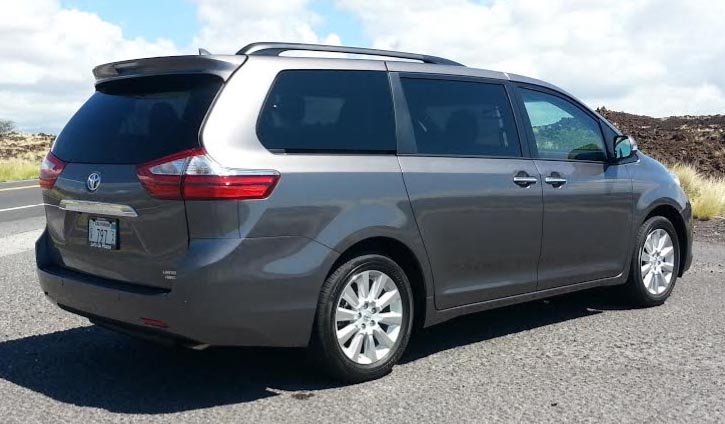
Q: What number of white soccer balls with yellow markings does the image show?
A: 0